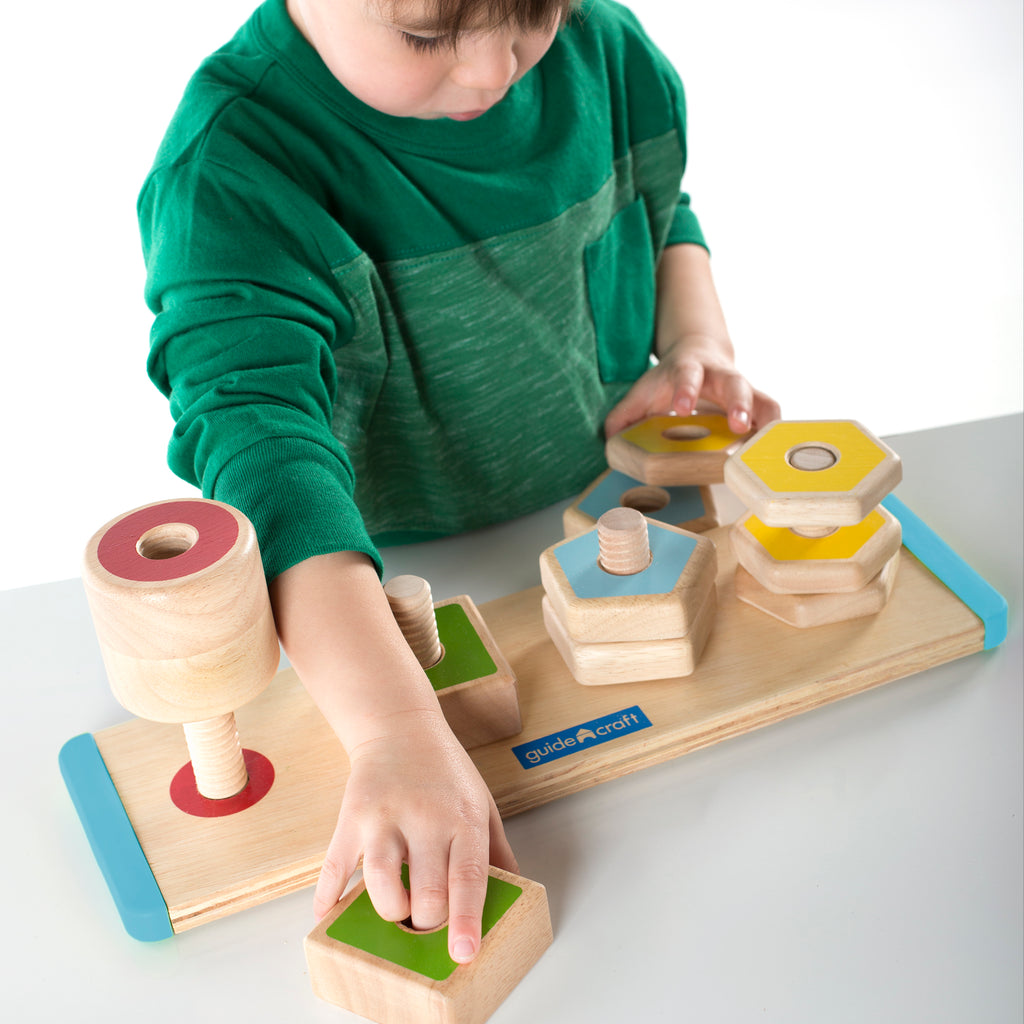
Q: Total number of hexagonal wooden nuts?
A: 4